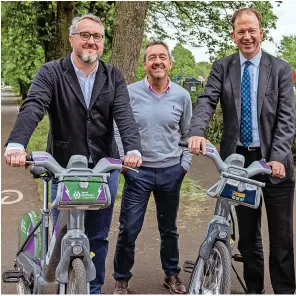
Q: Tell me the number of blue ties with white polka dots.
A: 1